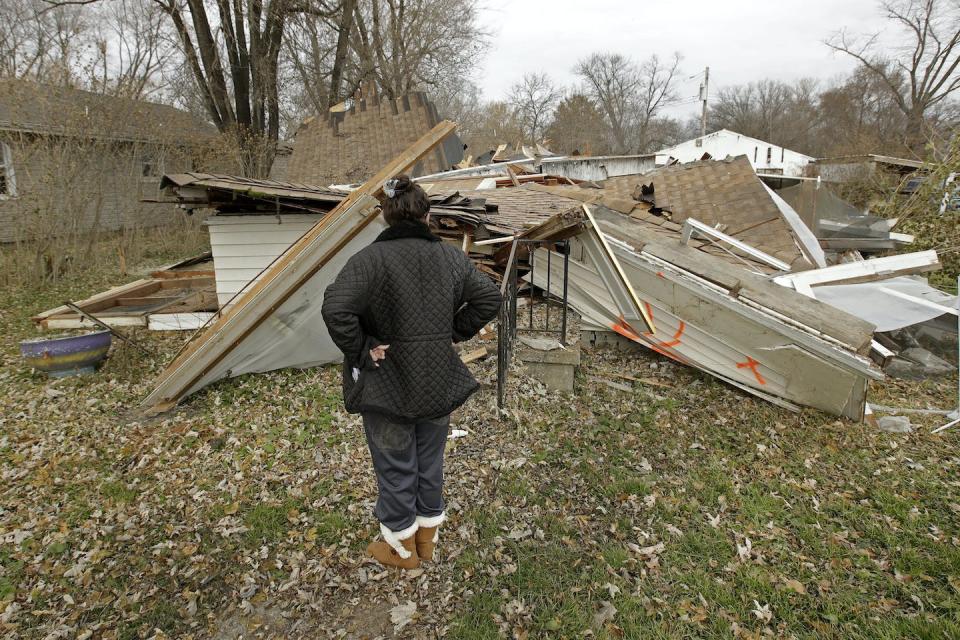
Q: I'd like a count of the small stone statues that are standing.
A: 0